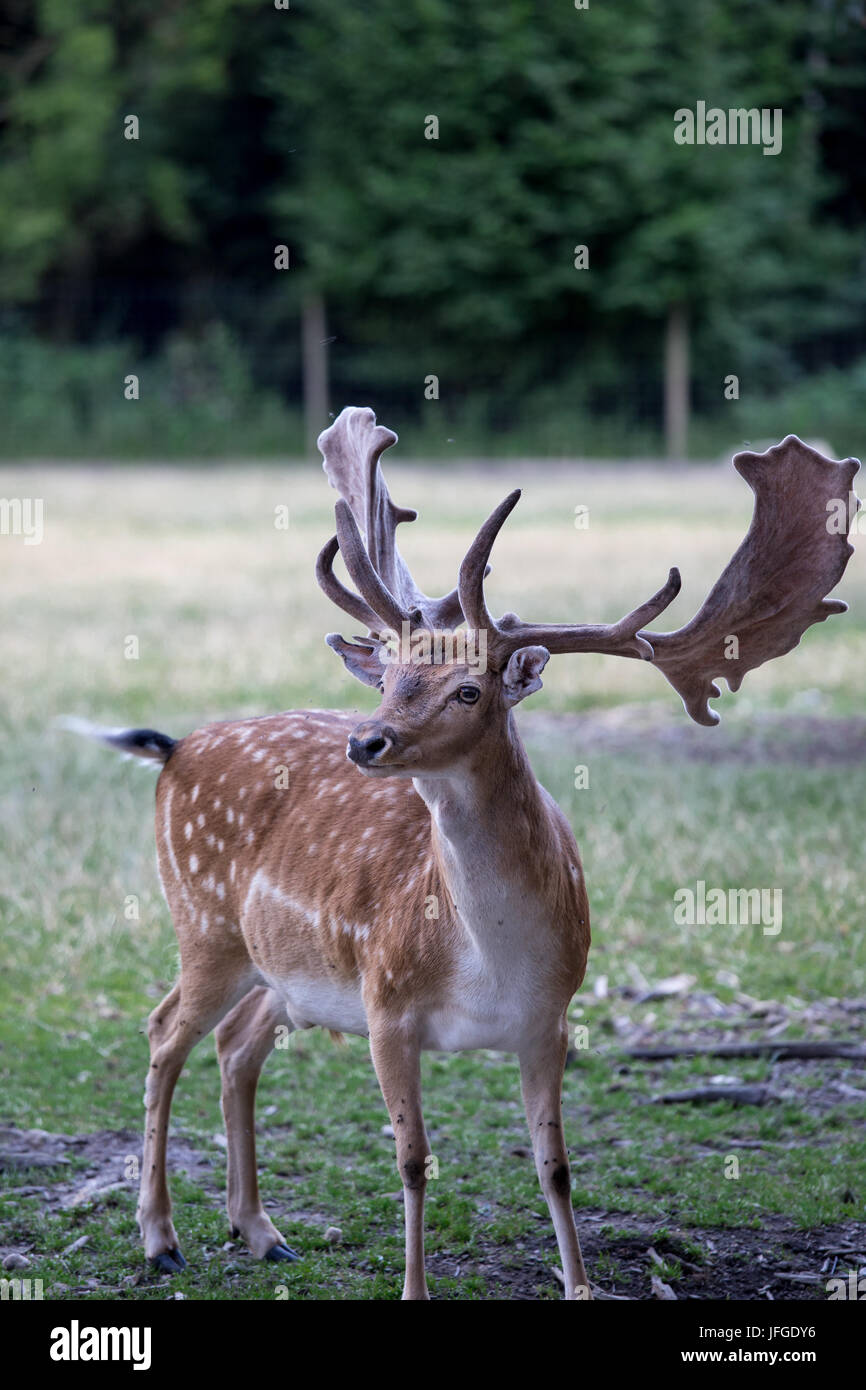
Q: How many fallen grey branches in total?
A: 2